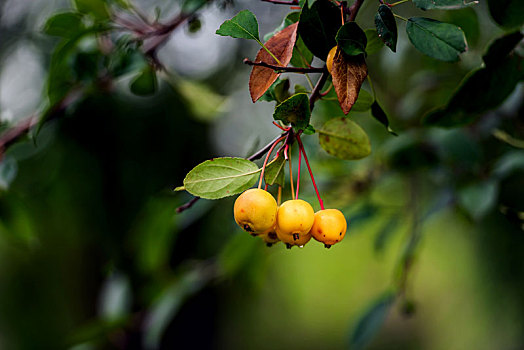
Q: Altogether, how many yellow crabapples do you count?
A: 6